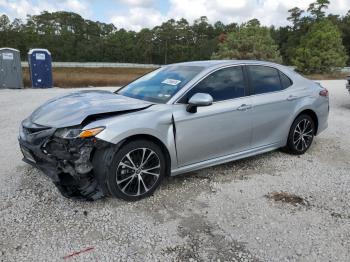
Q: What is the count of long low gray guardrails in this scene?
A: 1